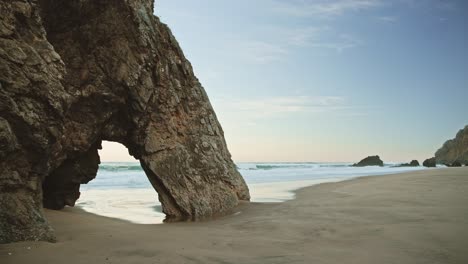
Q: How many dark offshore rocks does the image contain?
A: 3